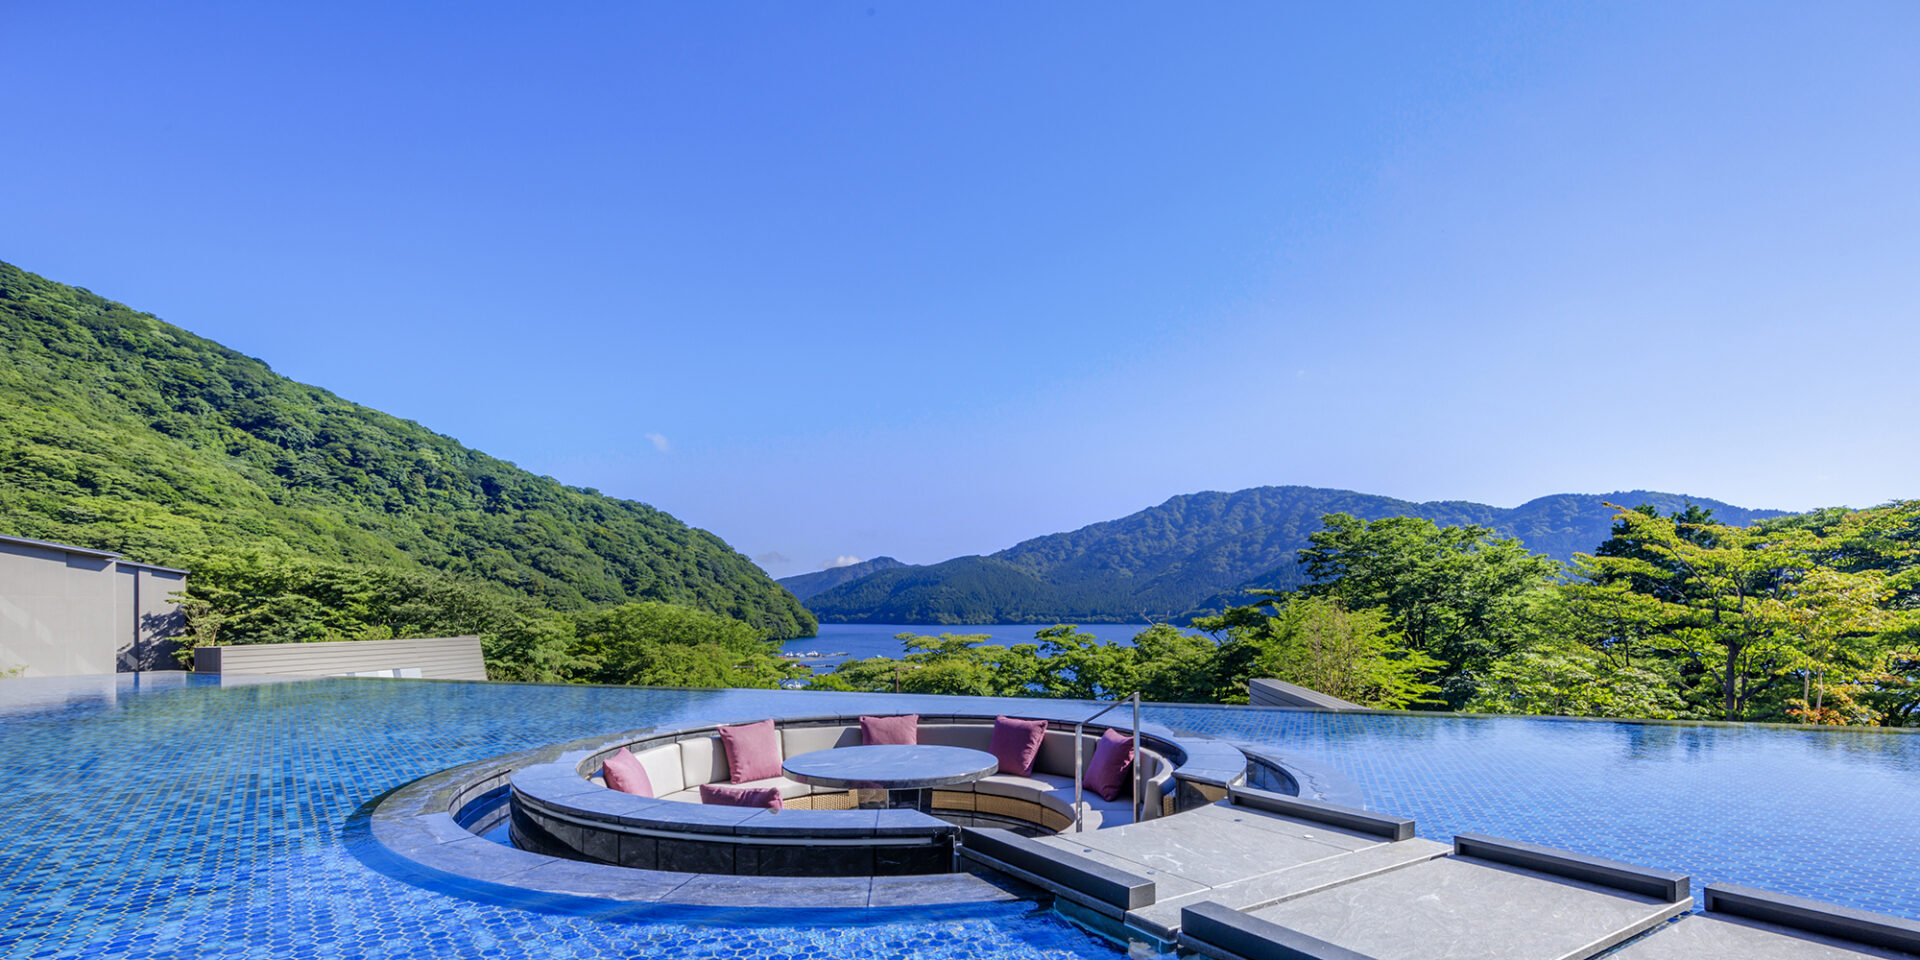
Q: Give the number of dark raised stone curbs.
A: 5